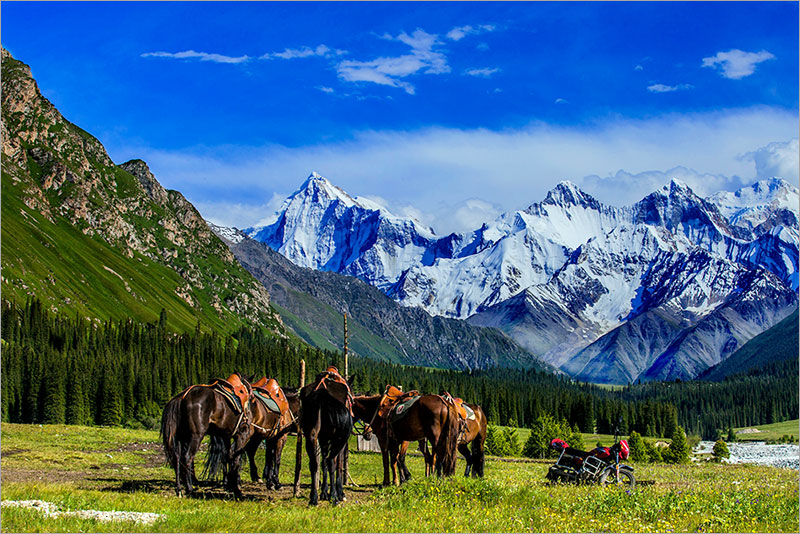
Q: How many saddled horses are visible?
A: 5